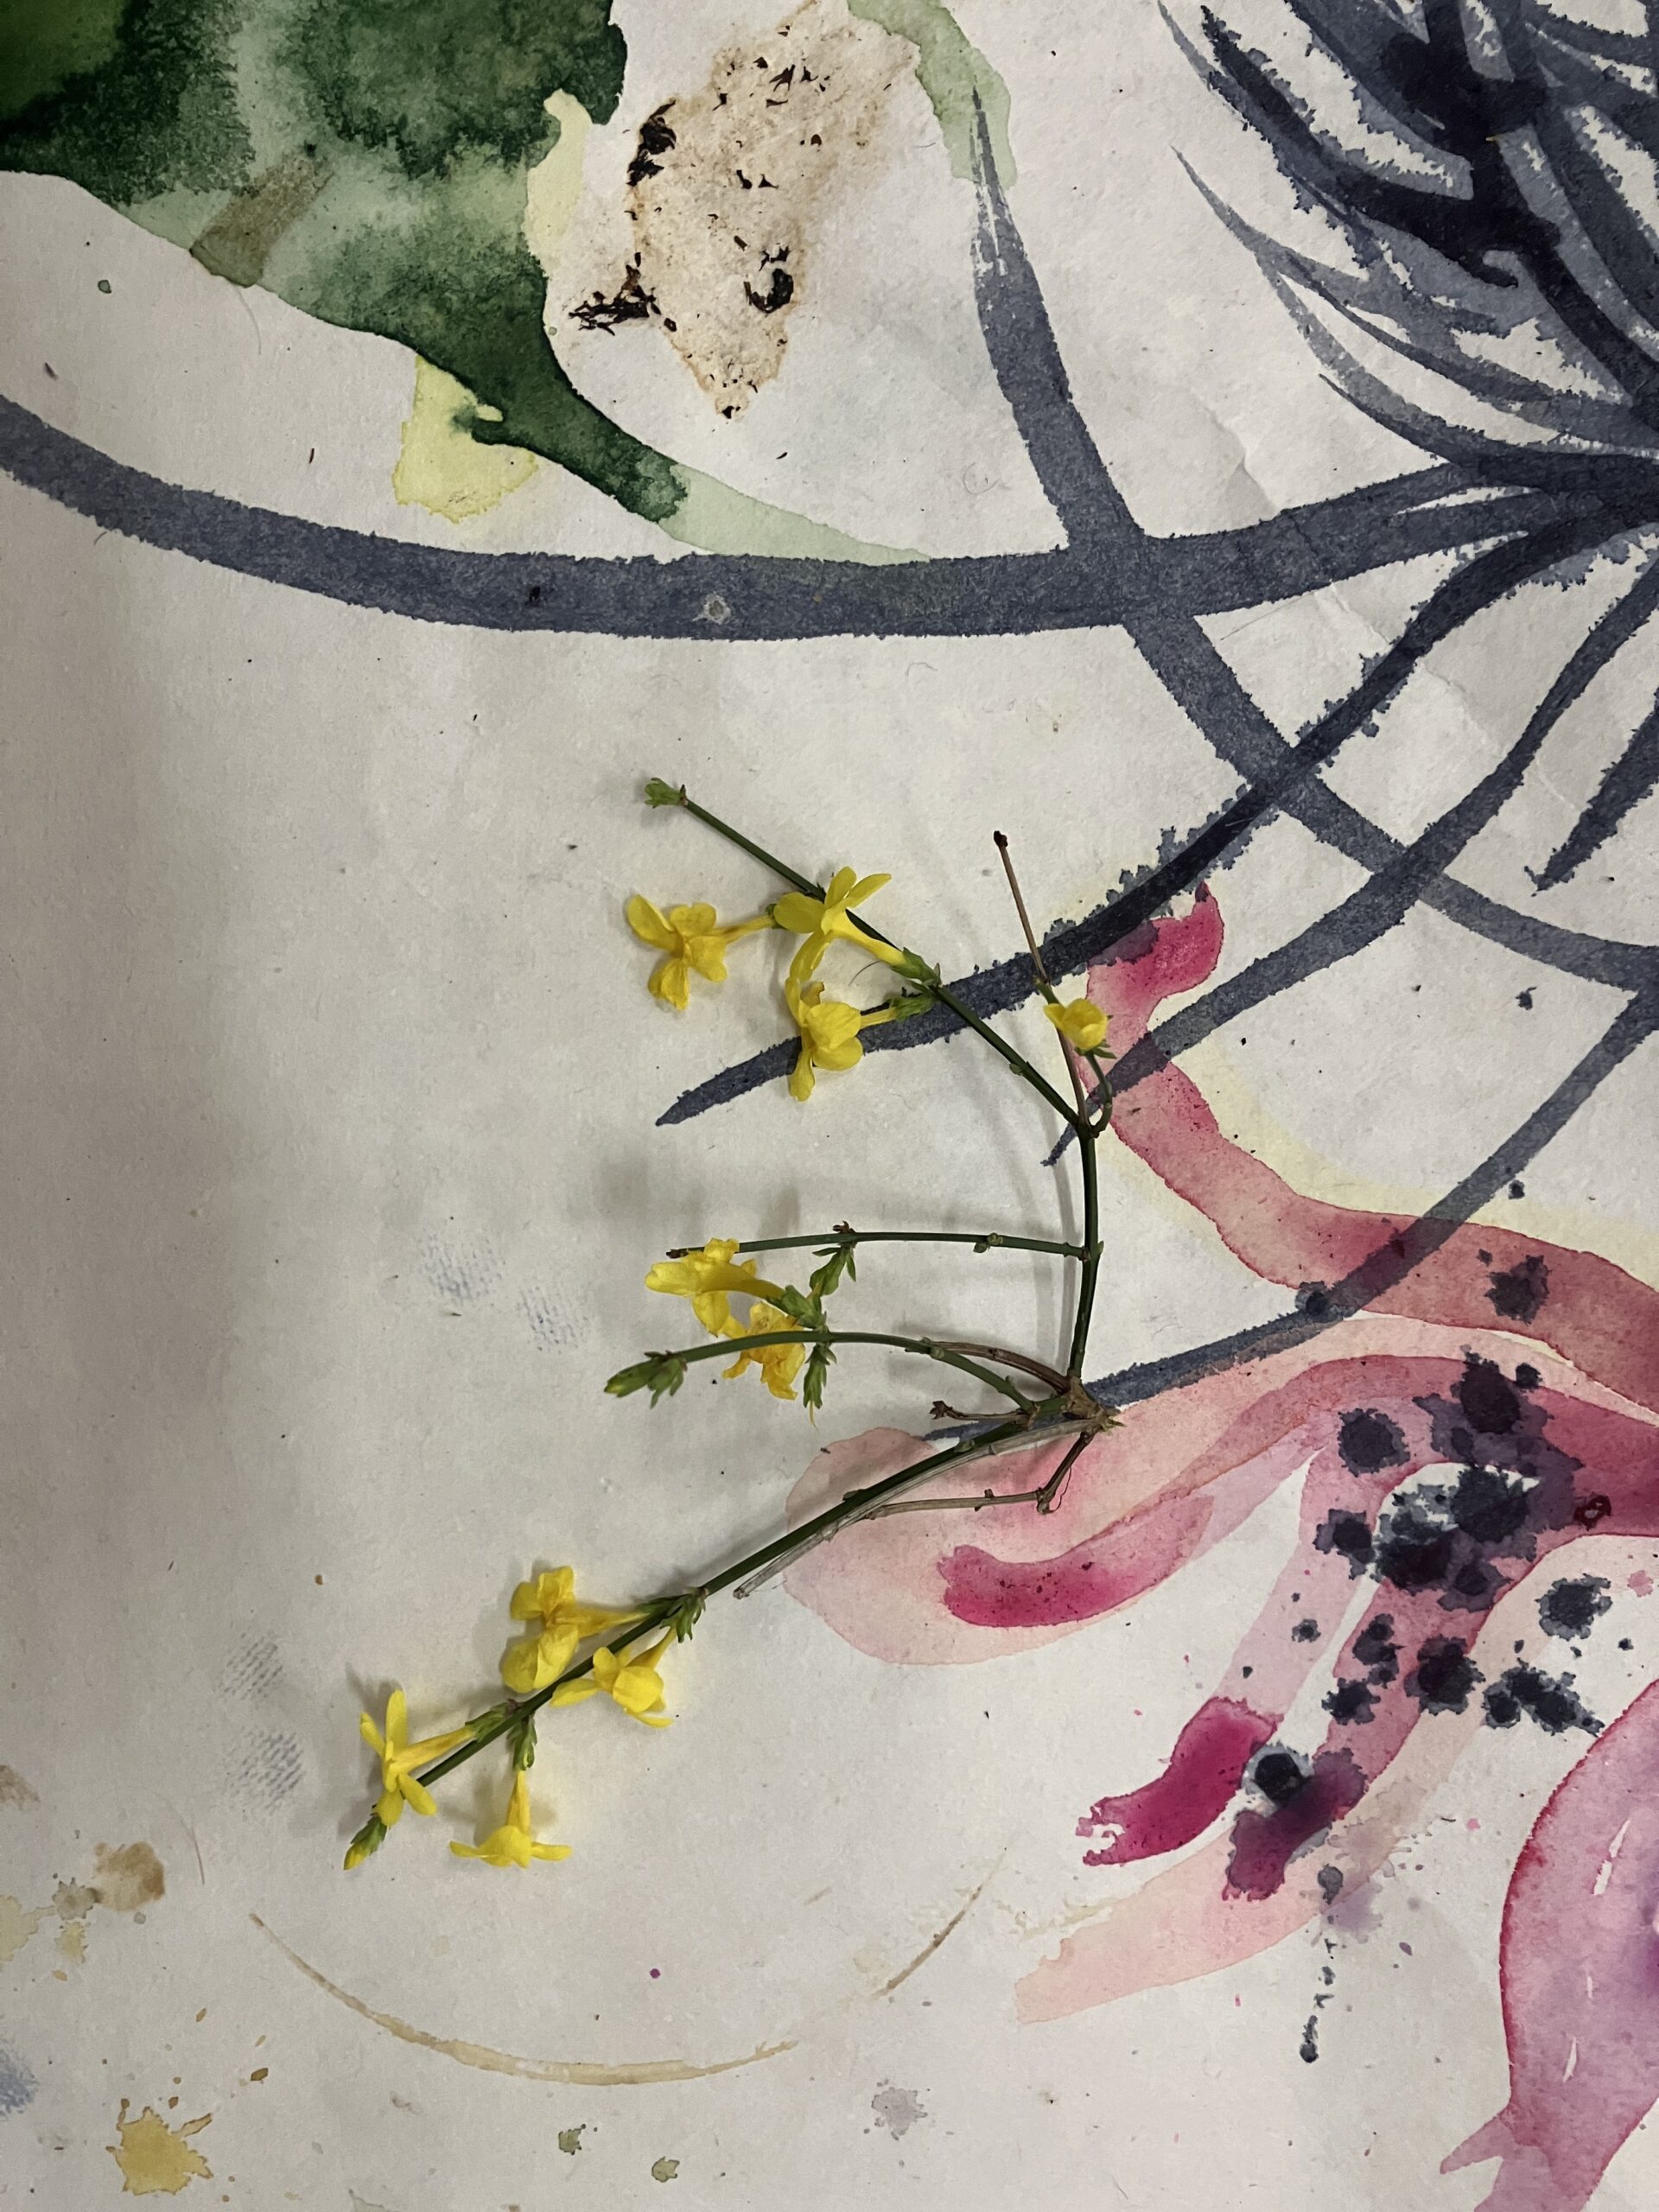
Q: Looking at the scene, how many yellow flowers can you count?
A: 10